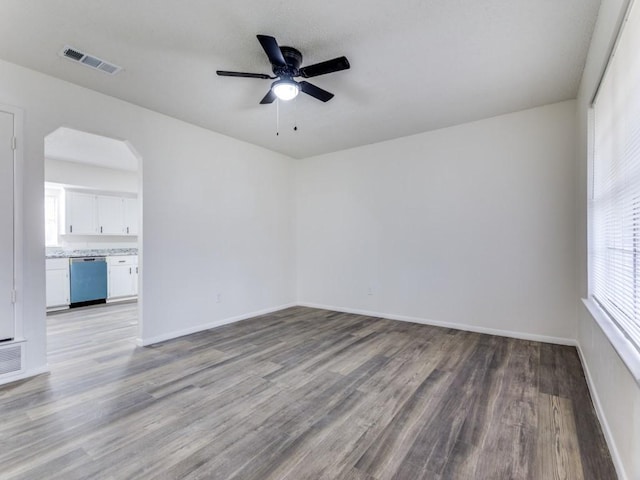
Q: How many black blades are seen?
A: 5